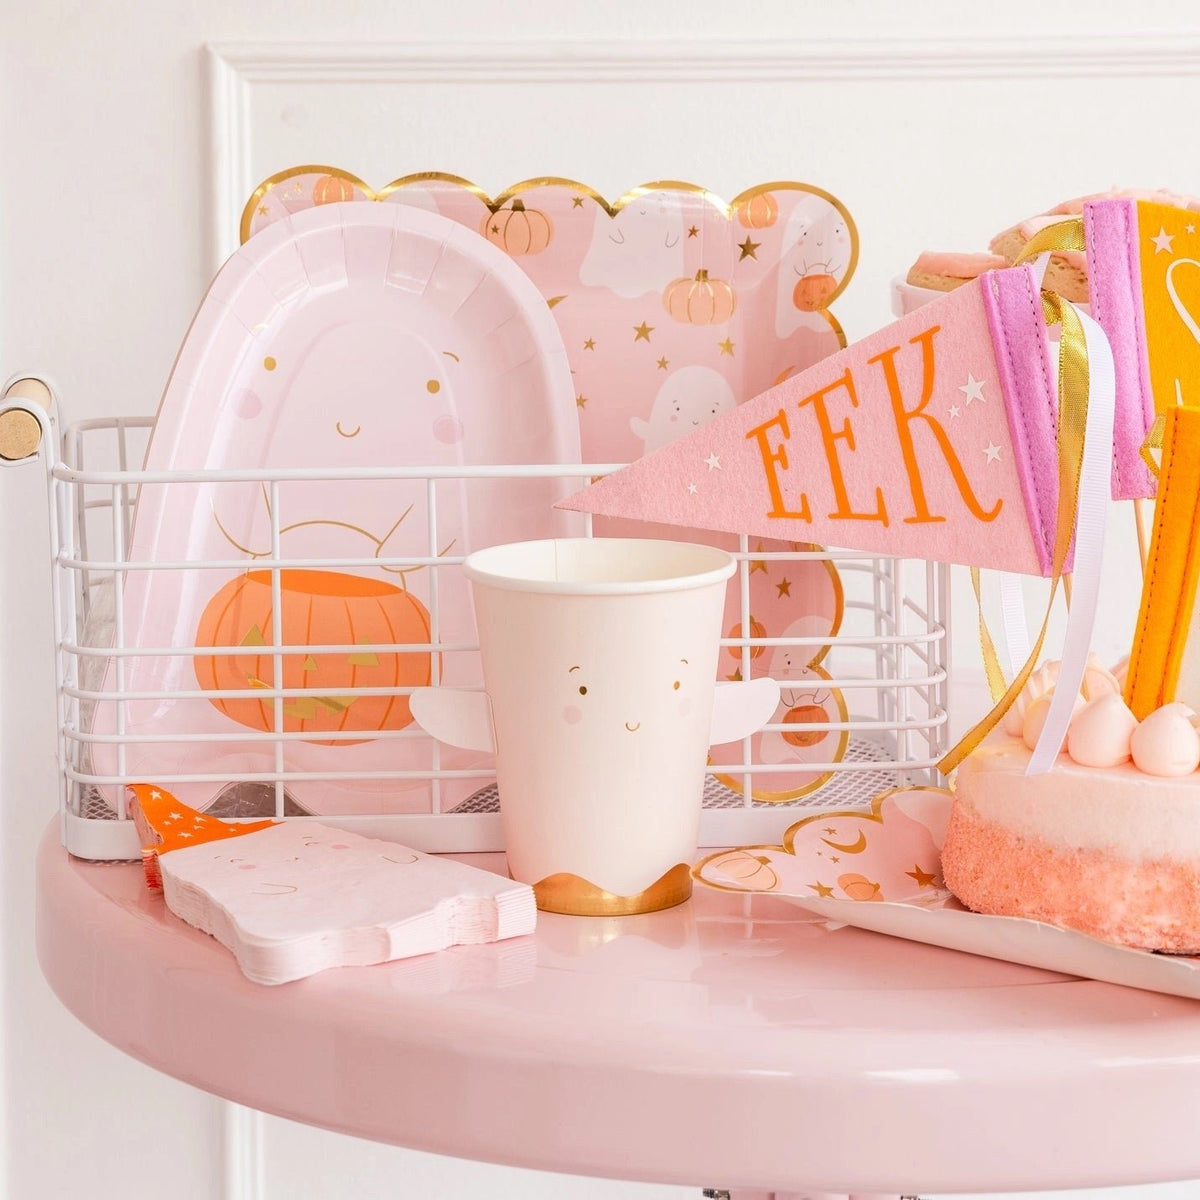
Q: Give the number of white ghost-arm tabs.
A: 2